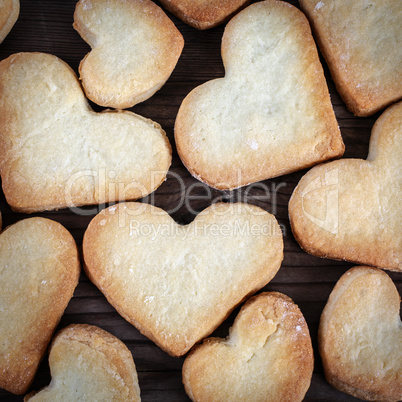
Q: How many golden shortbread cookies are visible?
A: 12